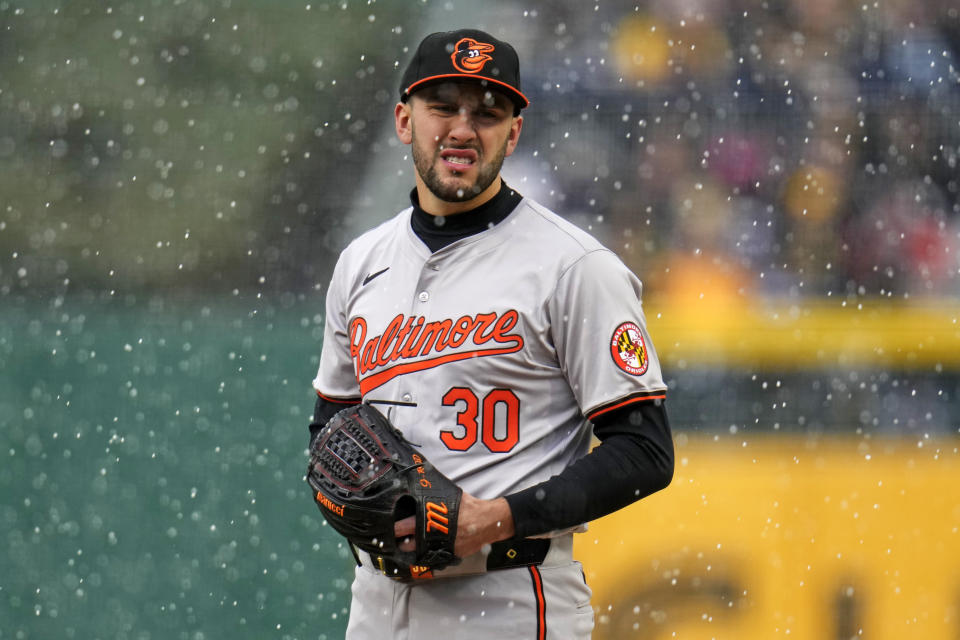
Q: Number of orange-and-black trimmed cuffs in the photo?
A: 2